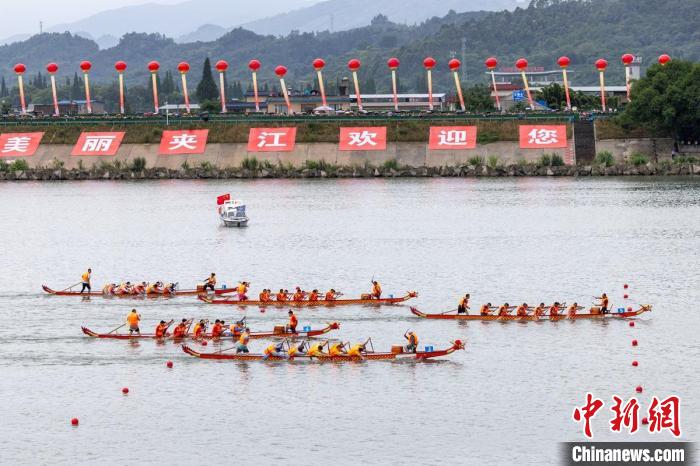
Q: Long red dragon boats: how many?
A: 5